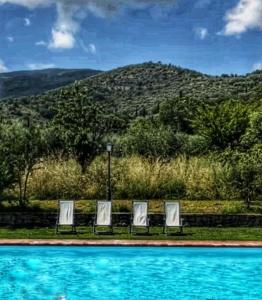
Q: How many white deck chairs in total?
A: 4